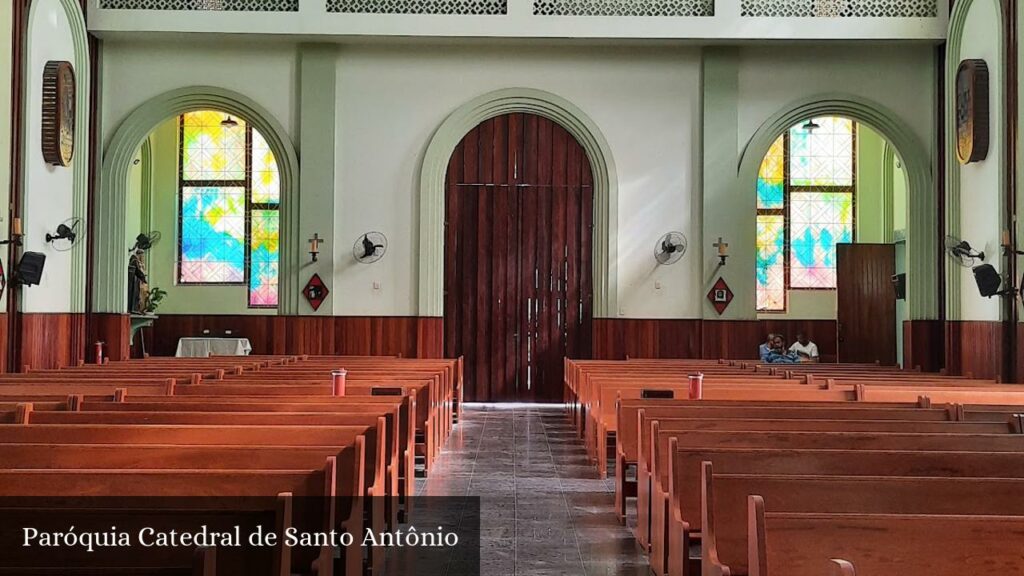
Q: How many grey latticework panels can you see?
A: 4